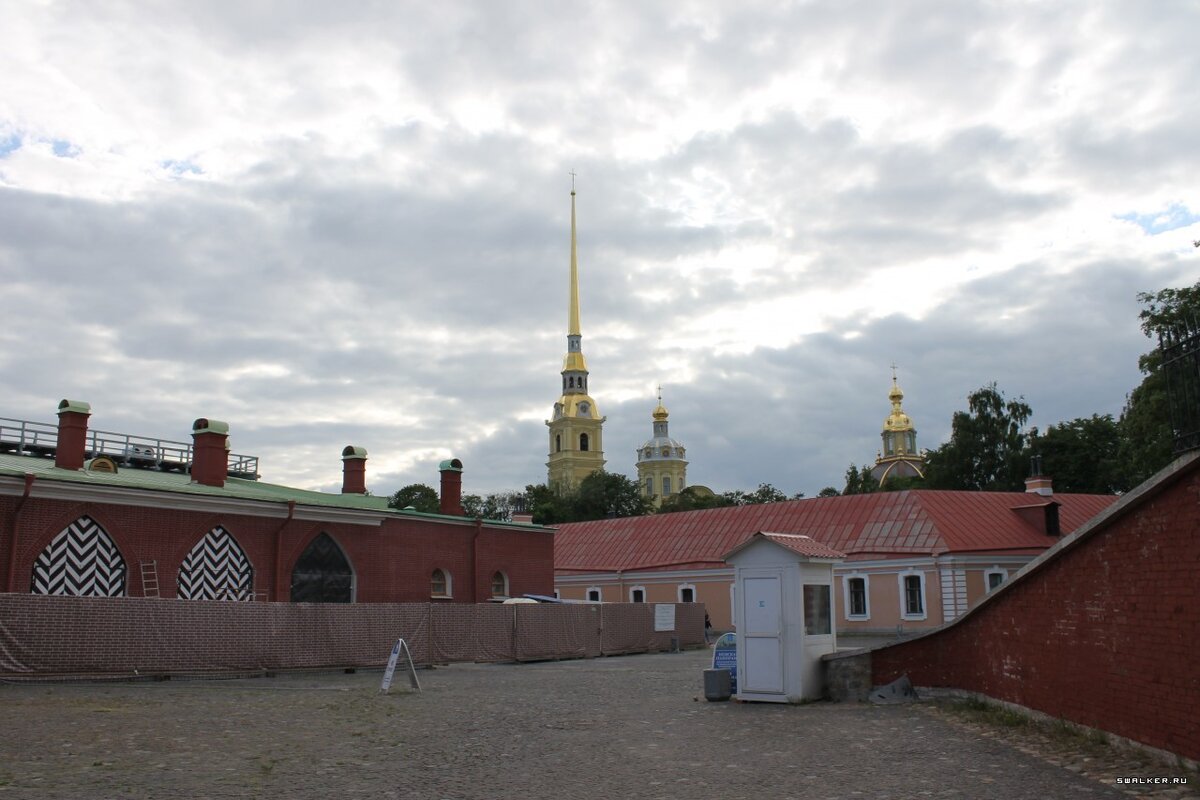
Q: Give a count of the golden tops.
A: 3